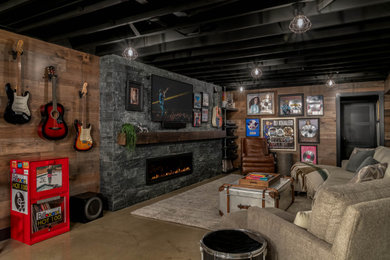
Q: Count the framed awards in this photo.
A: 7